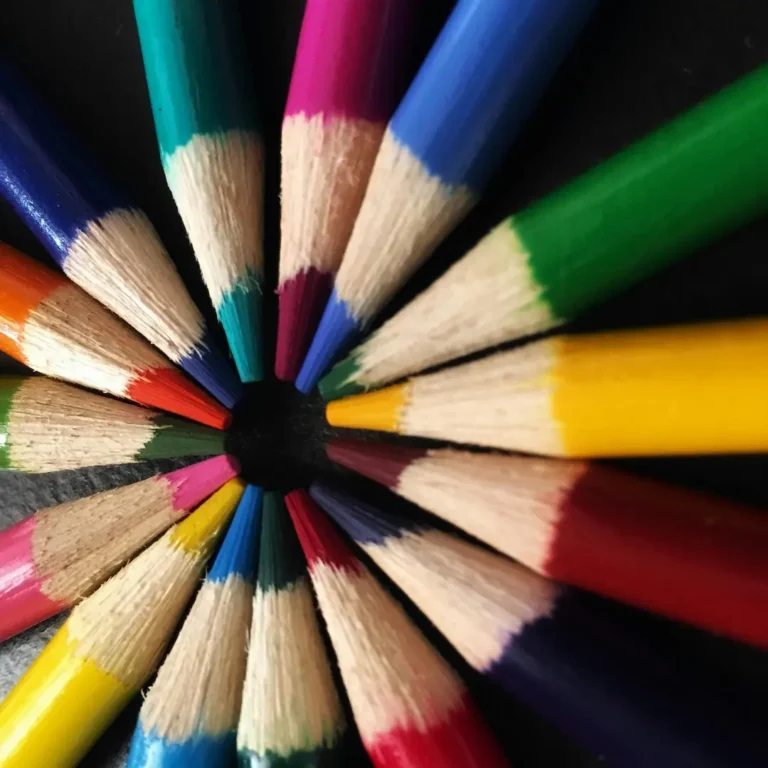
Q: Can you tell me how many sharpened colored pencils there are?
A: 15